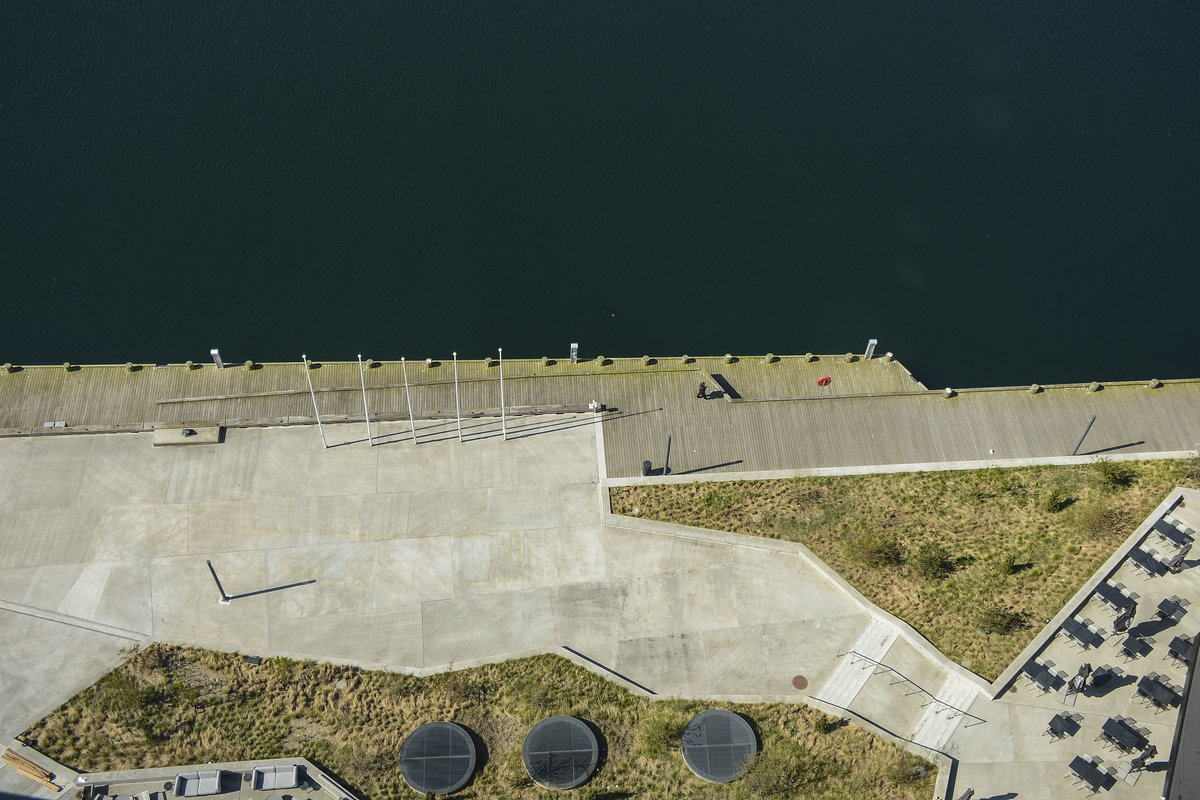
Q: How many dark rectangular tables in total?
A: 13